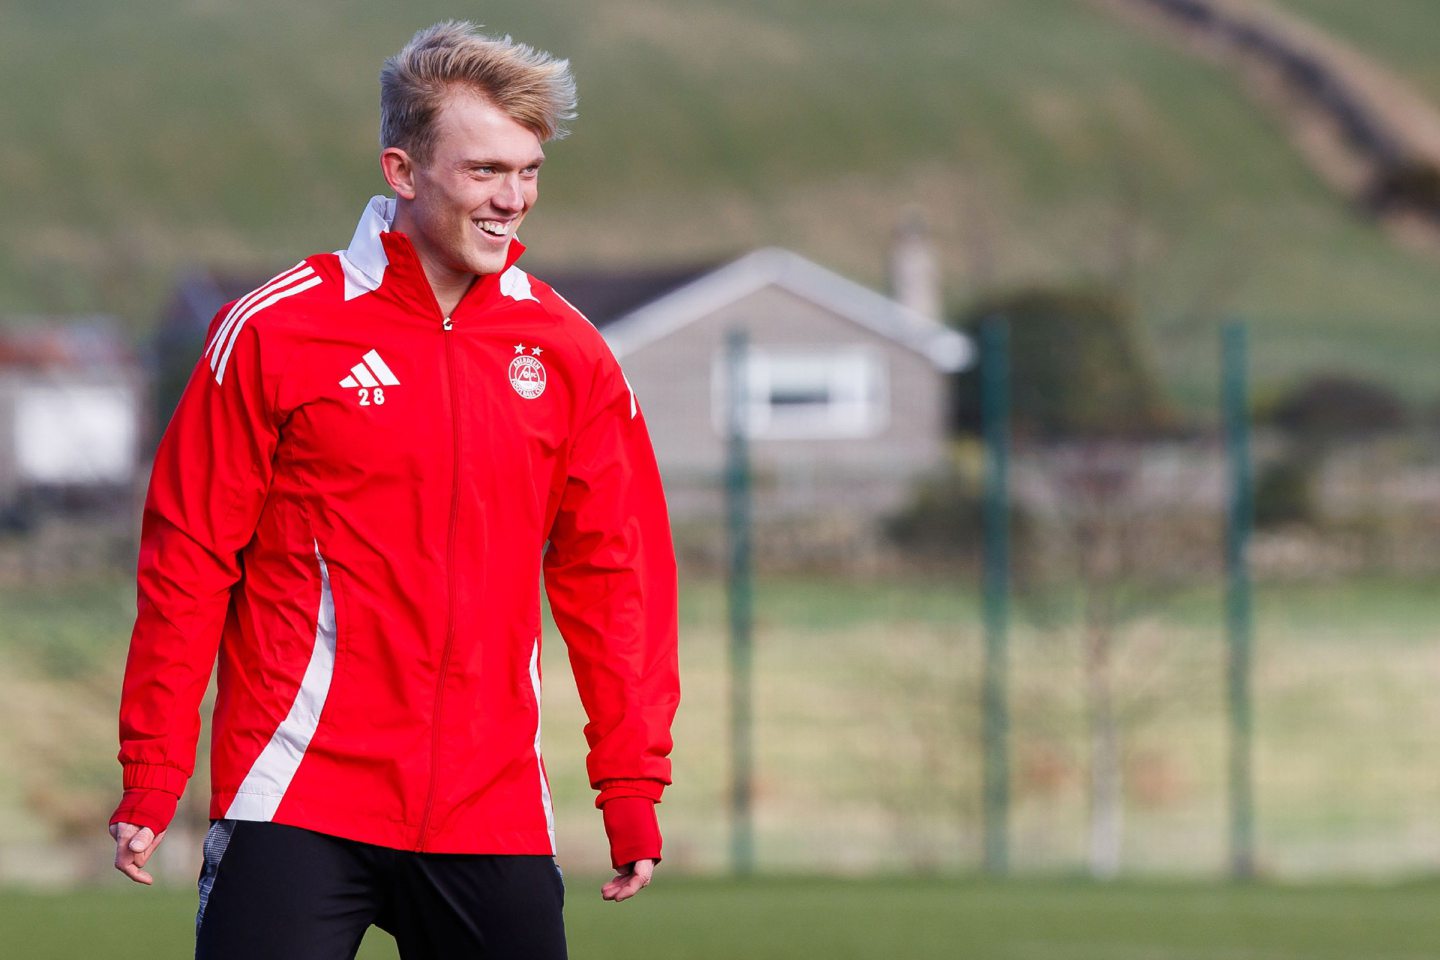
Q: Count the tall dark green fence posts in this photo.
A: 3